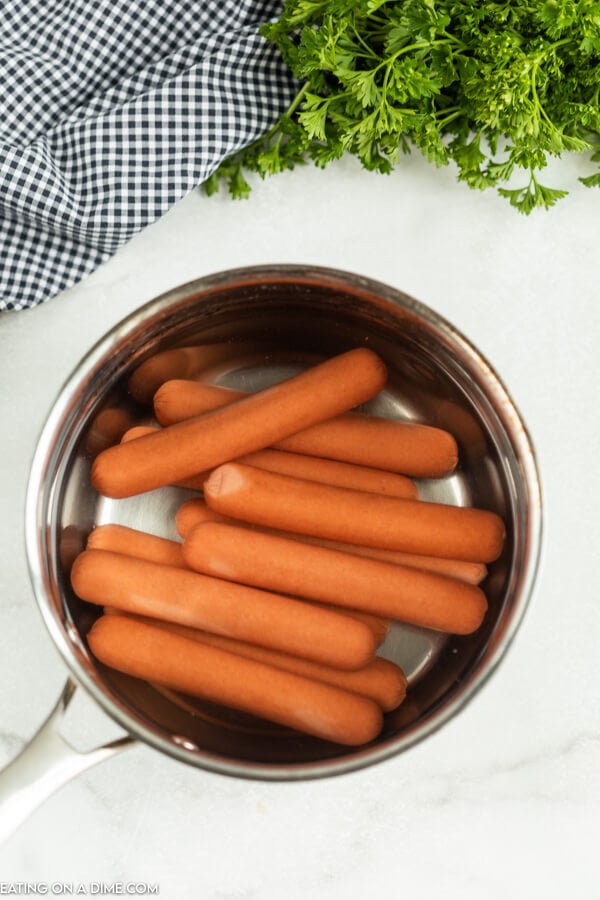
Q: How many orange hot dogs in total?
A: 10